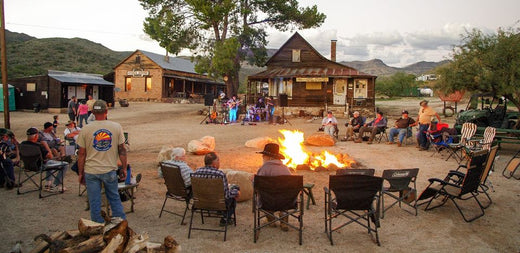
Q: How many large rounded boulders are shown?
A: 5